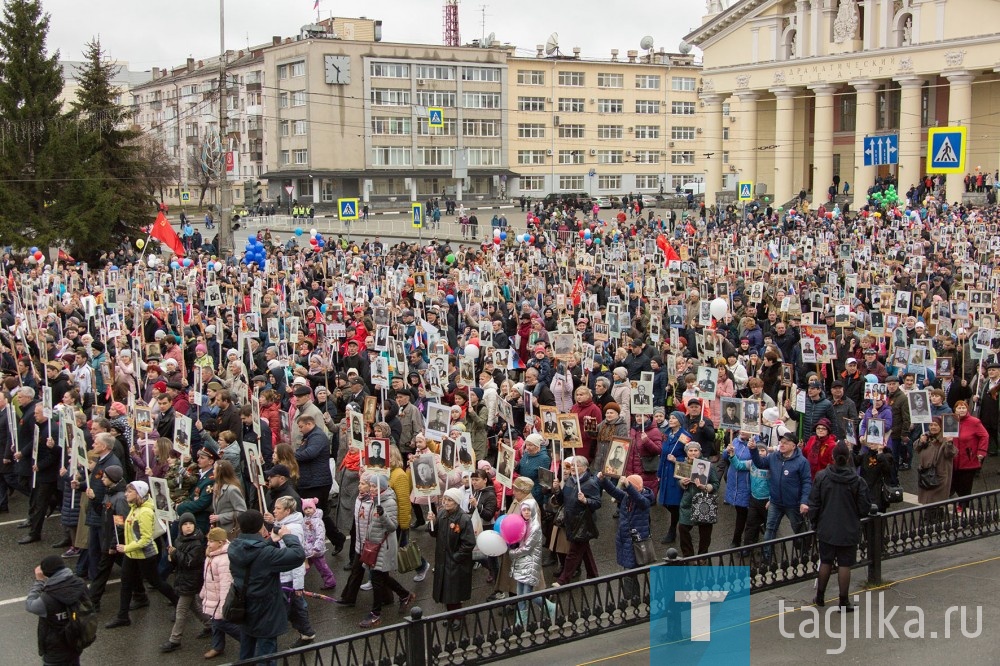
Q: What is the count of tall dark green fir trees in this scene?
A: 2